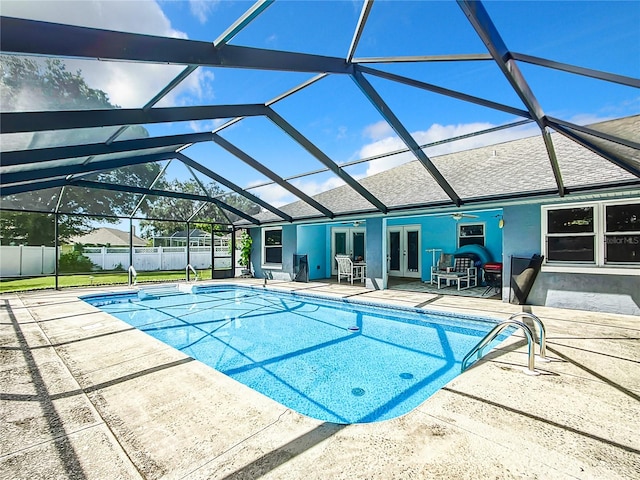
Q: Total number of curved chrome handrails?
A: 4